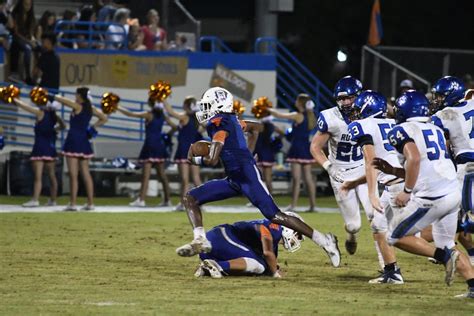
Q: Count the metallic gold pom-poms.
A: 6